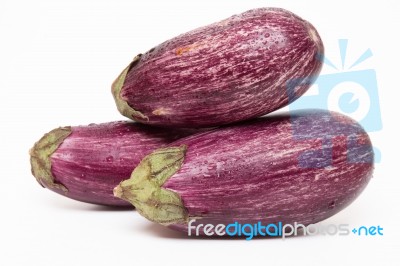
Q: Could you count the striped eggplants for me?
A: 3